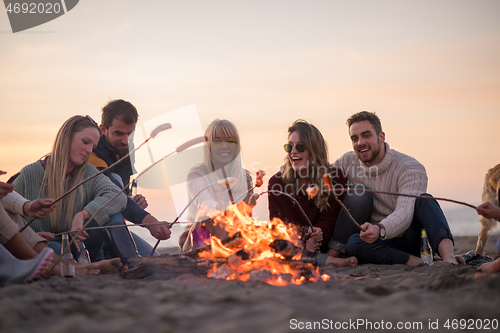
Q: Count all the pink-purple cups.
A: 1